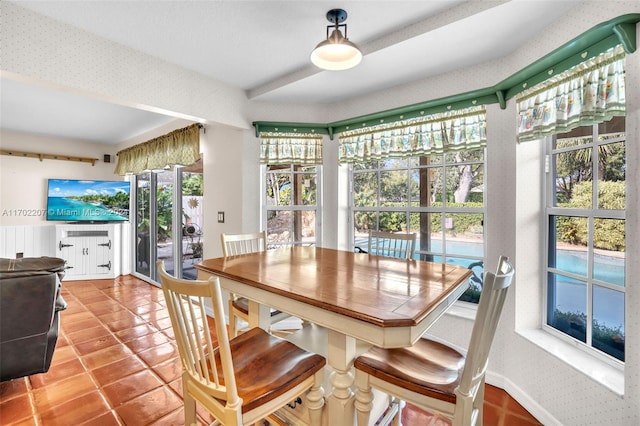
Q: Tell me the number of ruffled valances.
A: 4